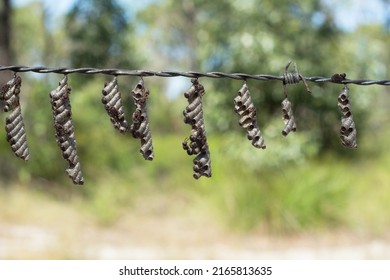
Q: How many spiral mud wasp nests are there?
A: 8